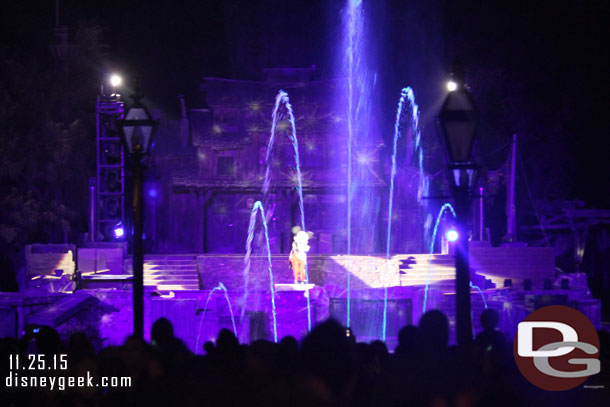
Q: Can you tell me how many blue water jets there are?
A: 7